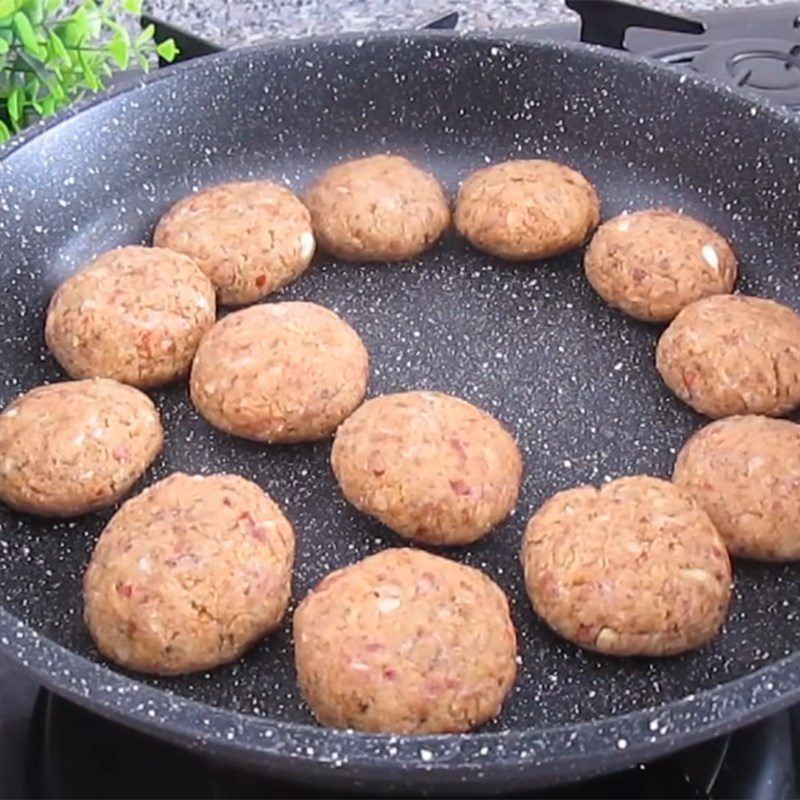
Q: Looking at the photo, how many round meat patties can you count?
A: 13